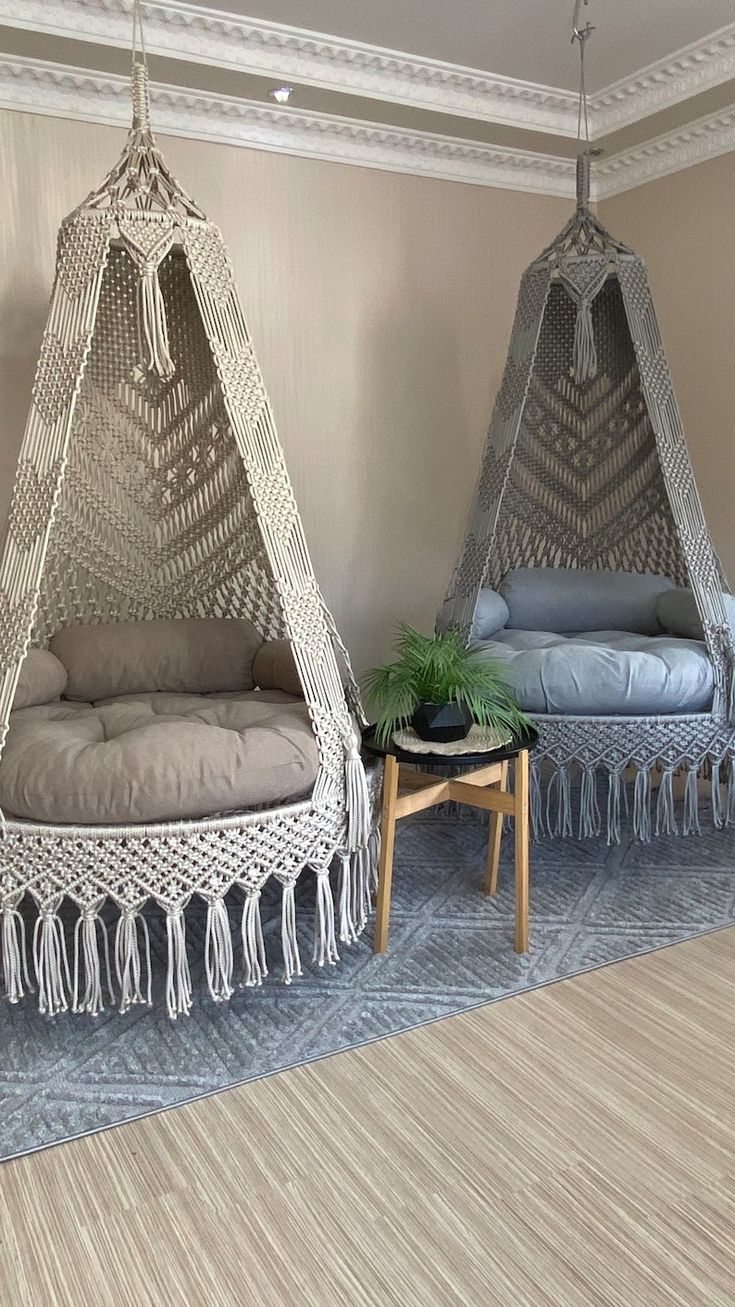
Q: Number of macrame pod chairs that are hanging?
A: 2